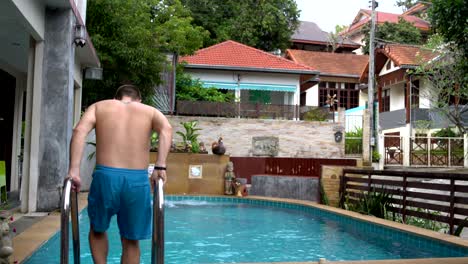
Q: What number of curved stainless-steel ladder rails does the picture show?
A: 2